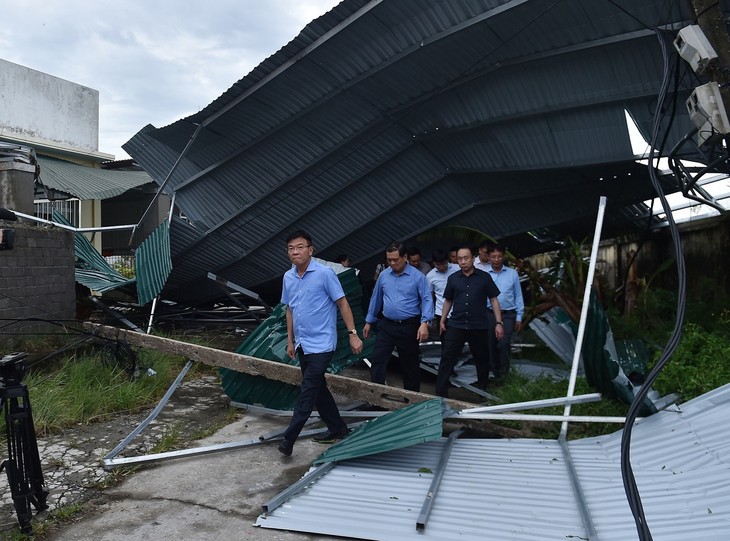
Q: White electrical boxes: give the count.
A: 2